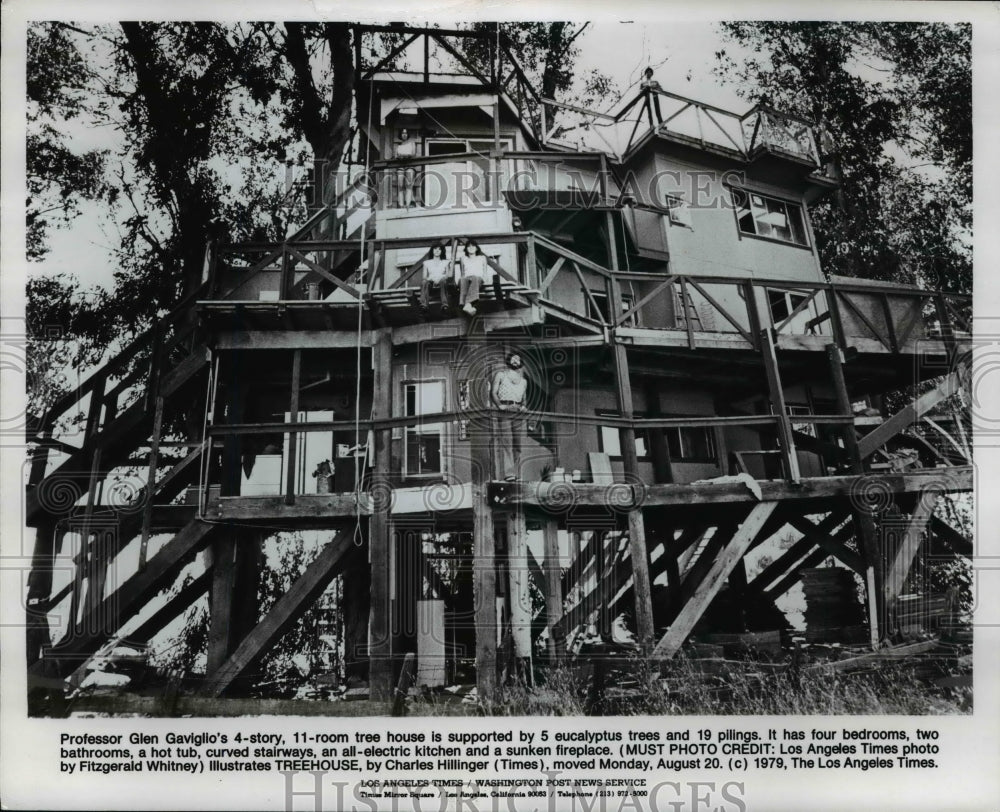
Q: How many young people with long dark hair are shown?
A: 2